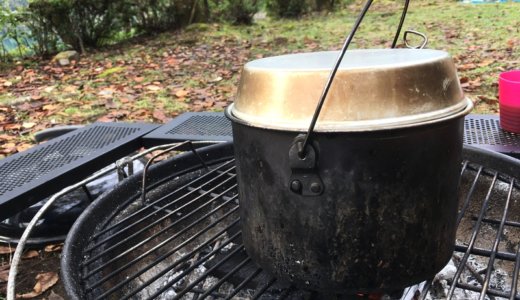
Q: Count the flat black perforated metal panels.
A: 3